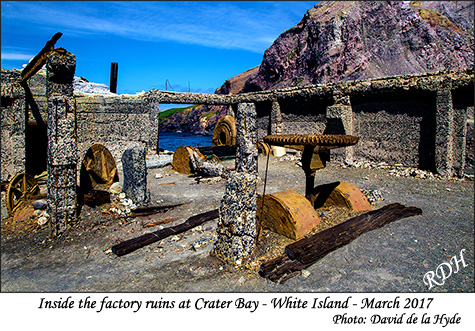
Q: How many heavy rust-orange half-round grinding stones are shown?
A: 2